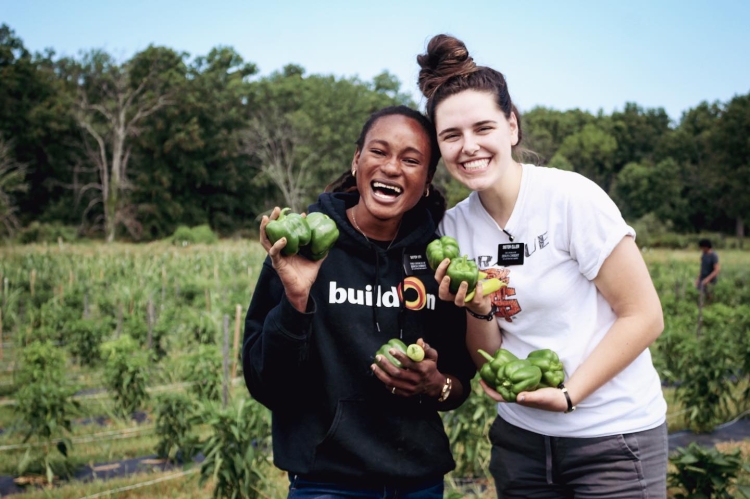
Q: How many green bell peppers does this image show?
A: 8